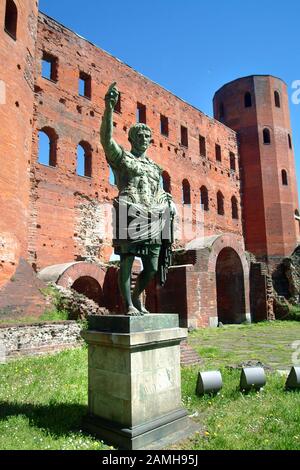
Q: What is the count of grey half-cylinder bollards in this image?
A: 3